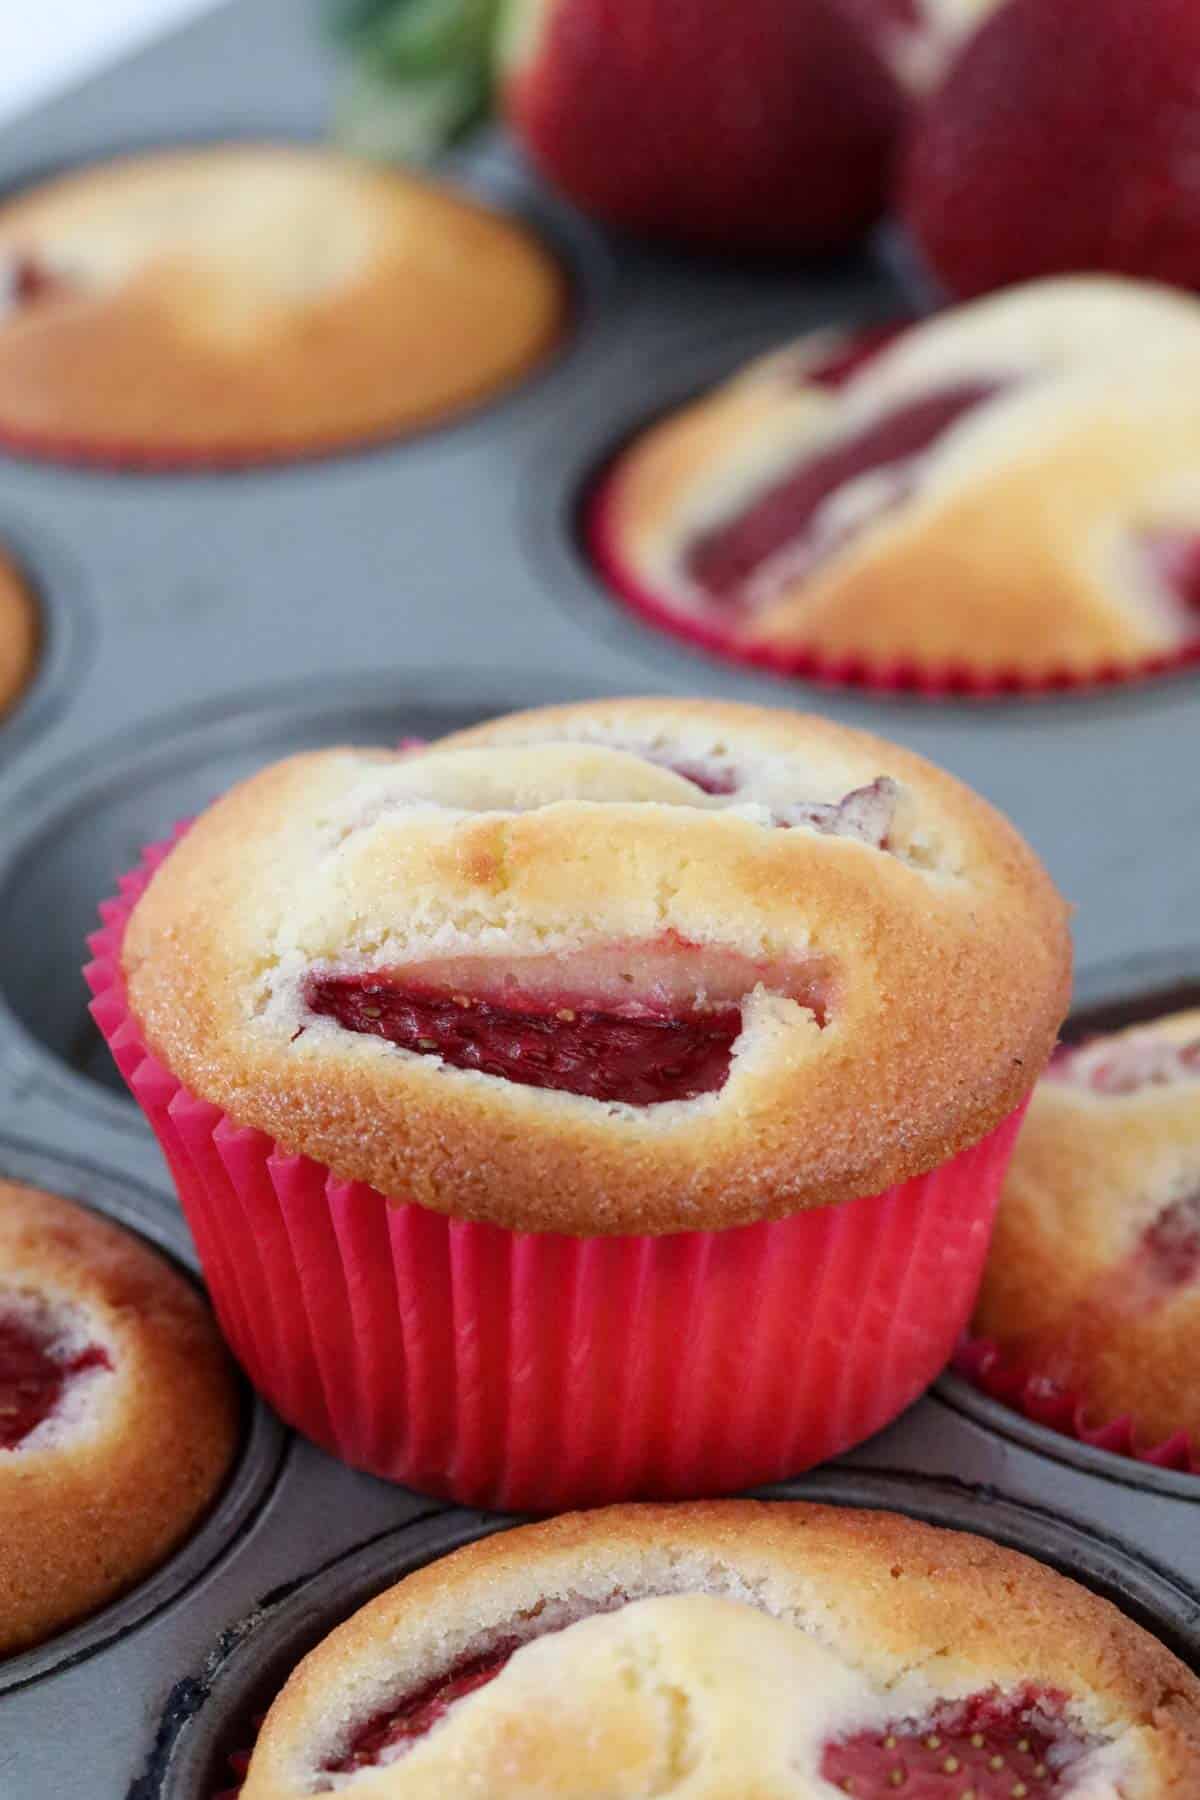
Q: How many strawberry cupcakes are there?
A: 7